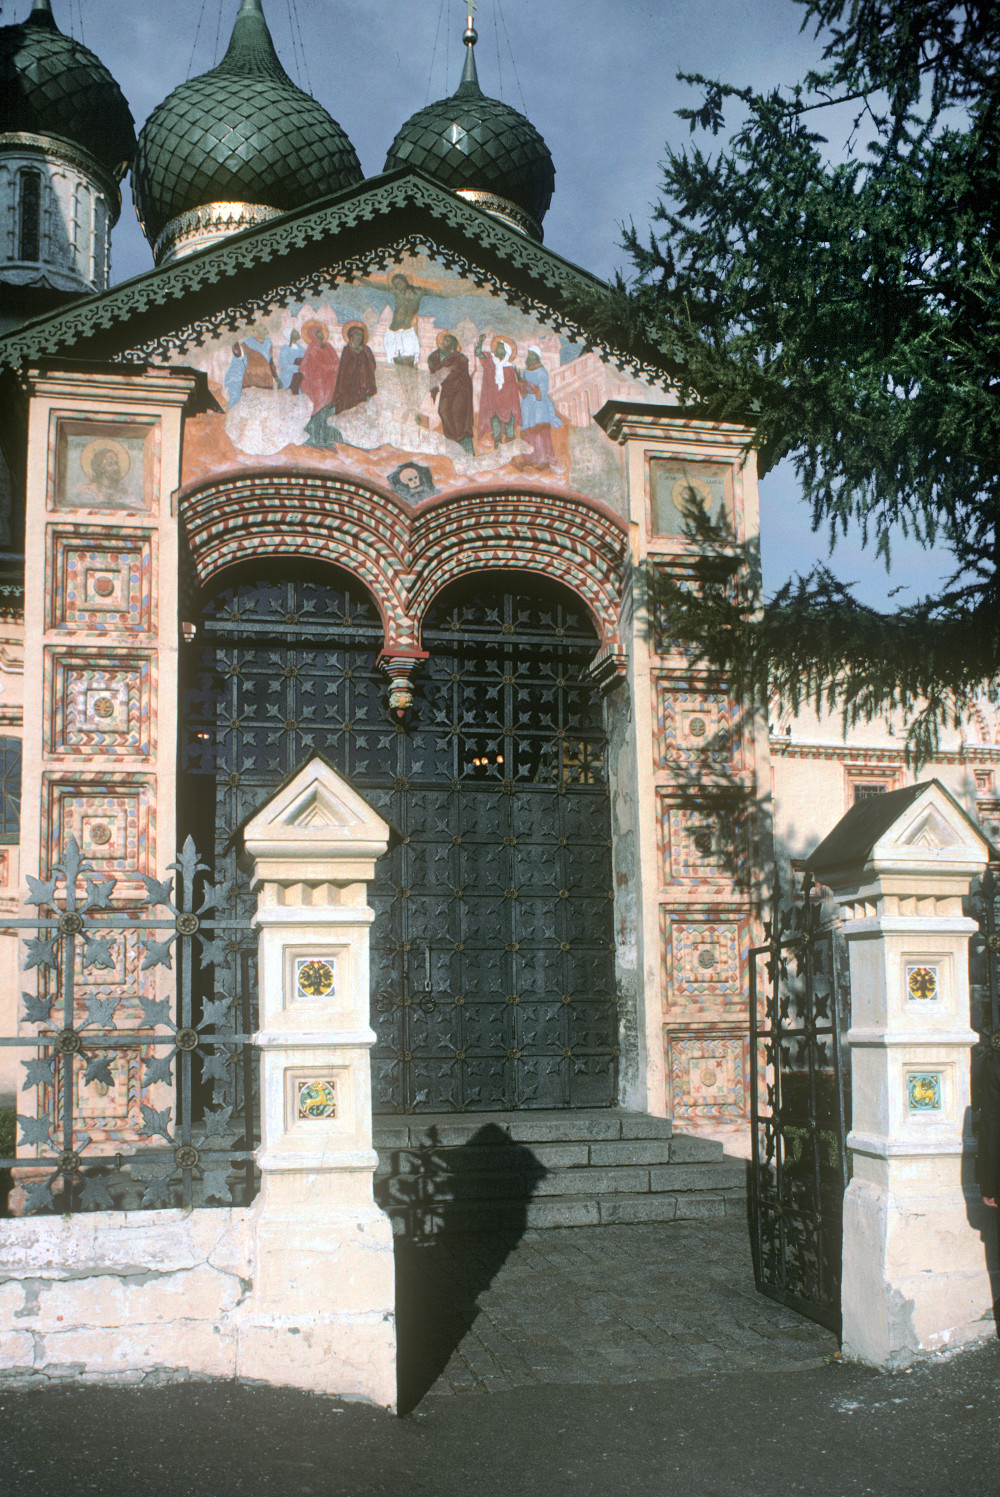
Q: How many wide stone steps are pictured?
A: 4